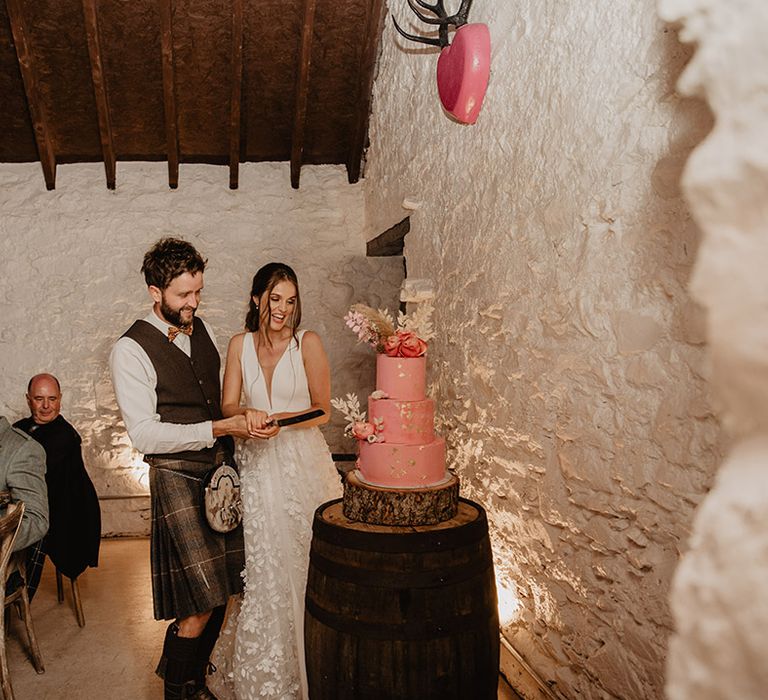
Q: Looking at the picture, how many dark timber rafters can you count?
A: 6